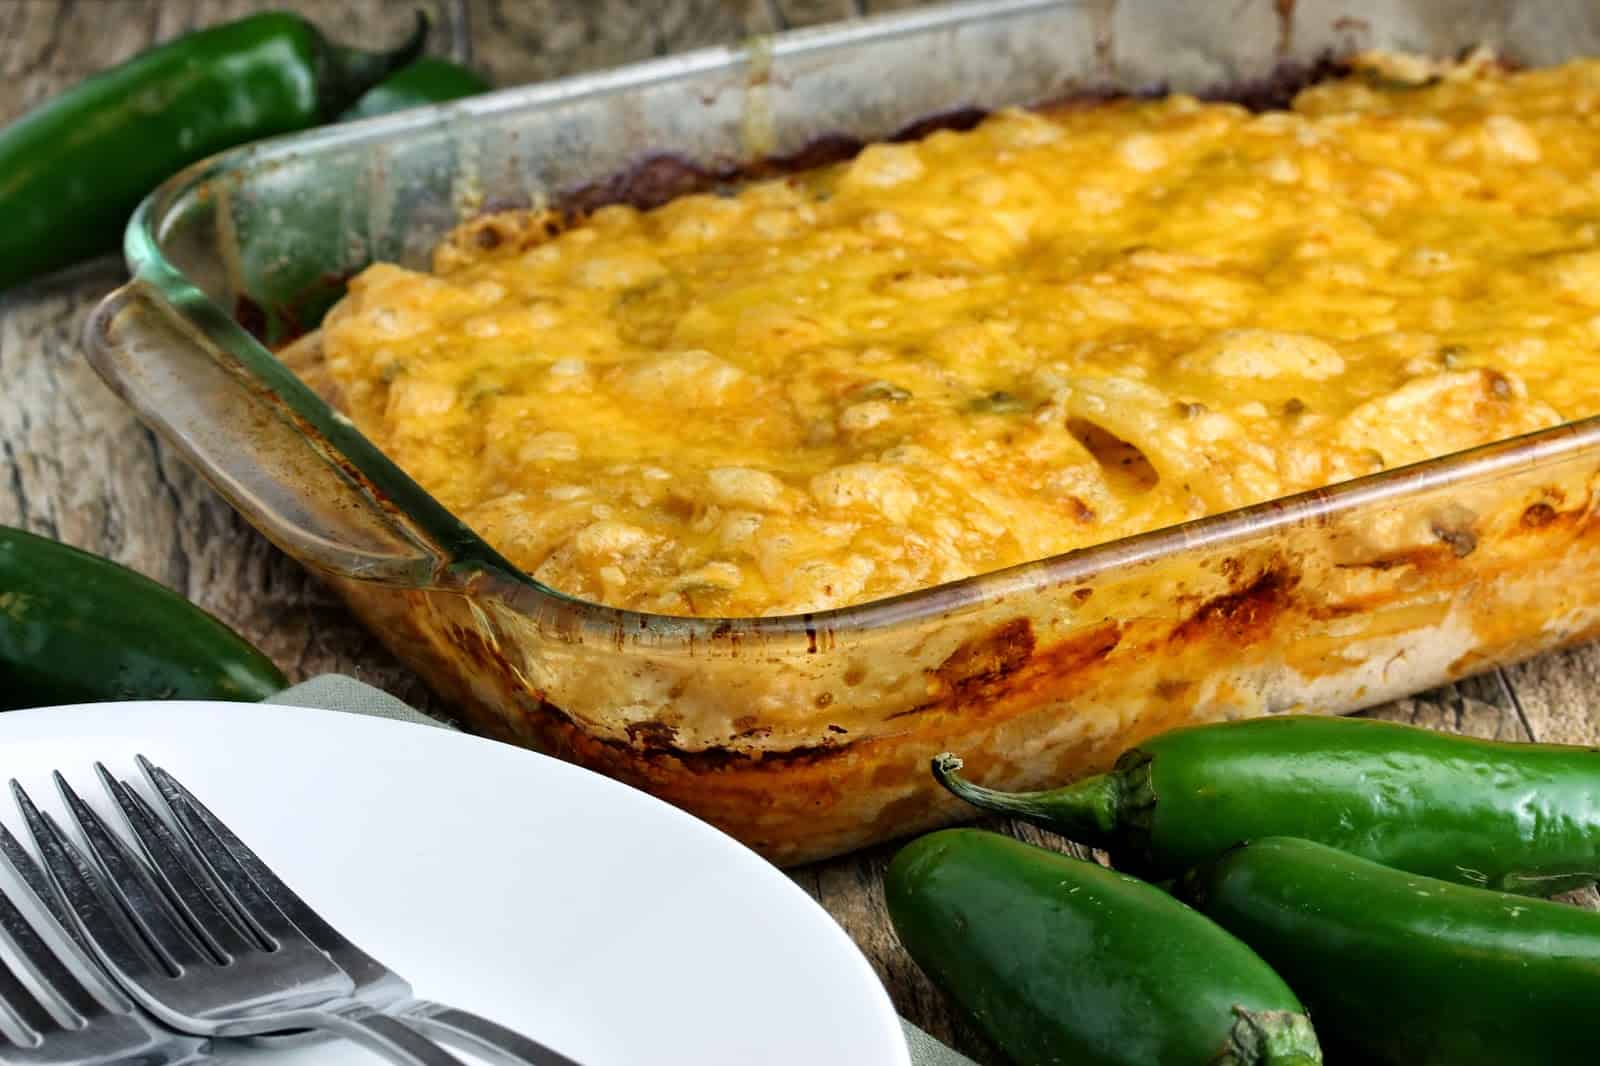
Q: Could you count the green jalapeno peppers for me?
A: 6